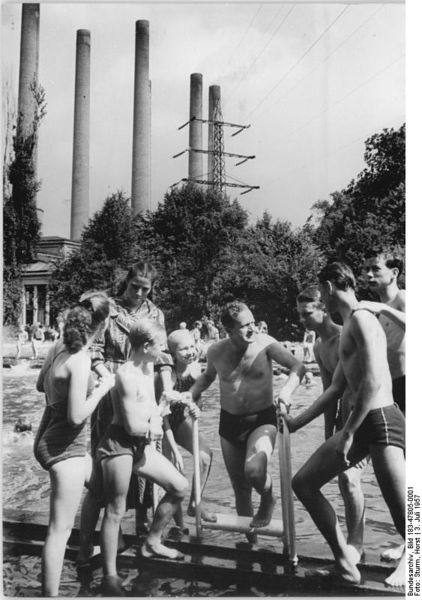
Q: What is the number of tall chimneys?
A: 5